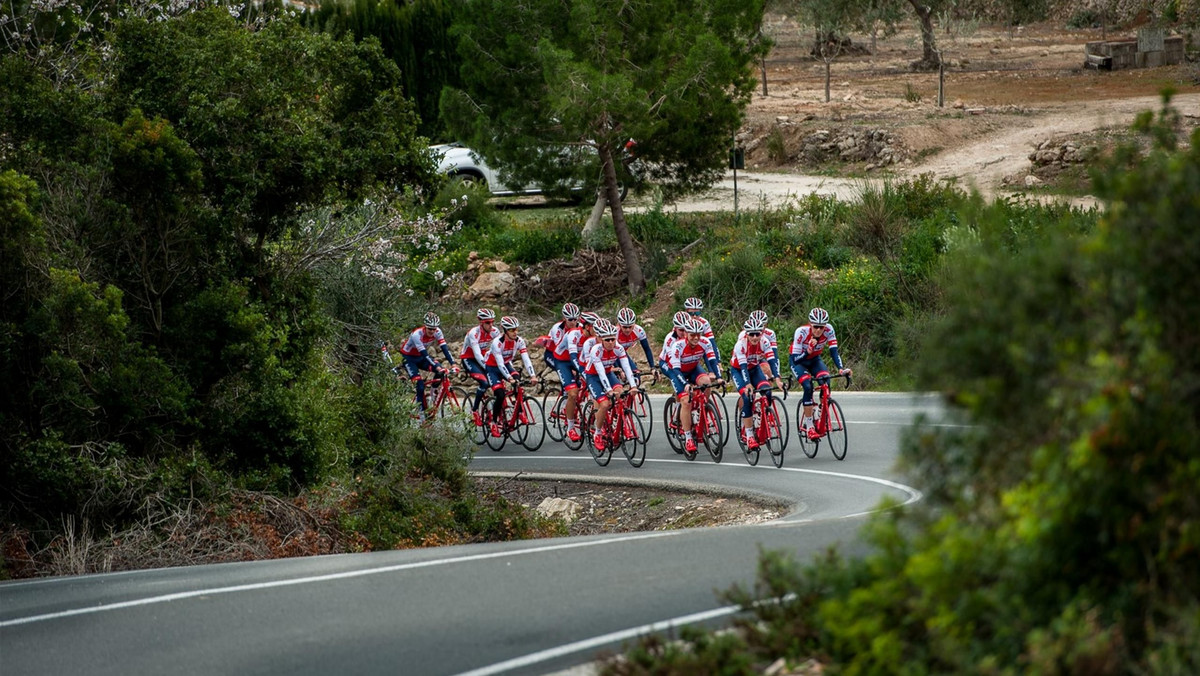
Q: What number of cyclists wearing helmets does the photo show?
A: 14